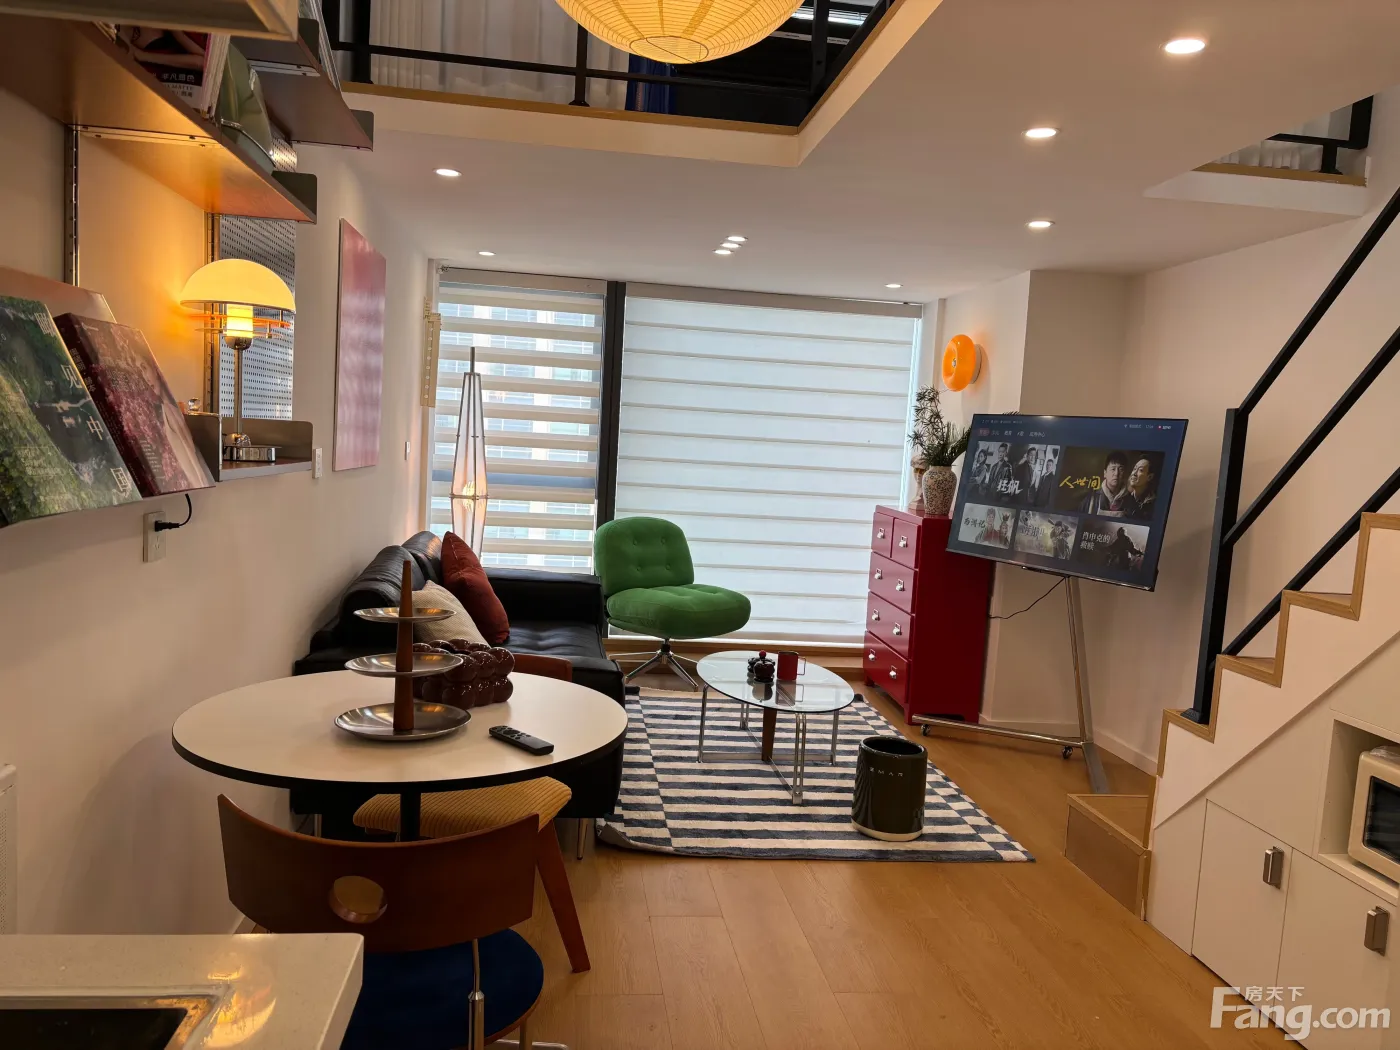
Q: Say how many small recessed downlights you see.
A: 9